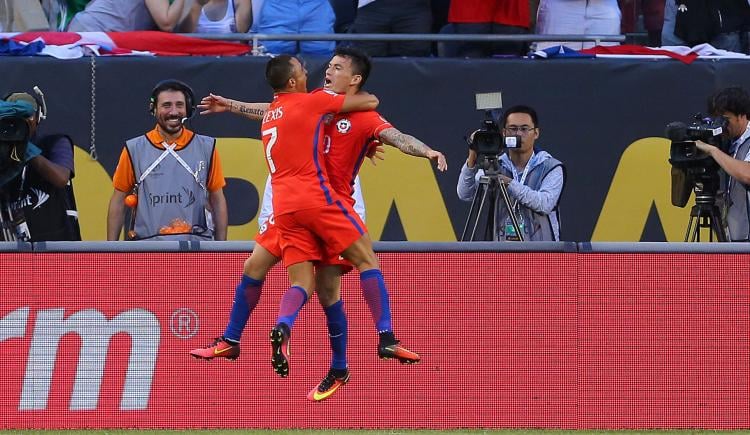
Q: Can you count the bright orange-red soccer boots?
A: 4